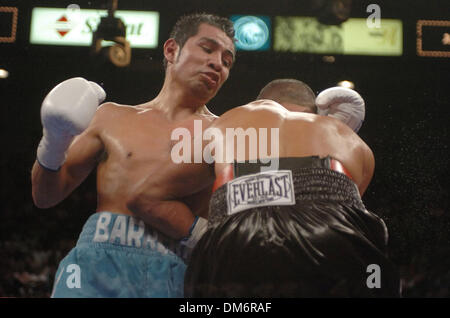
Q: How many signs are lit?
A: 3